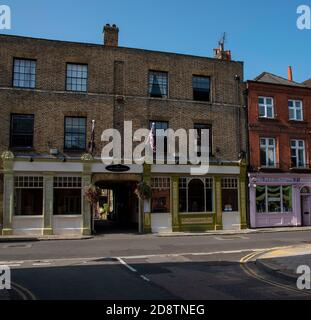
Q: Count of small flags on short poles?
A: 2